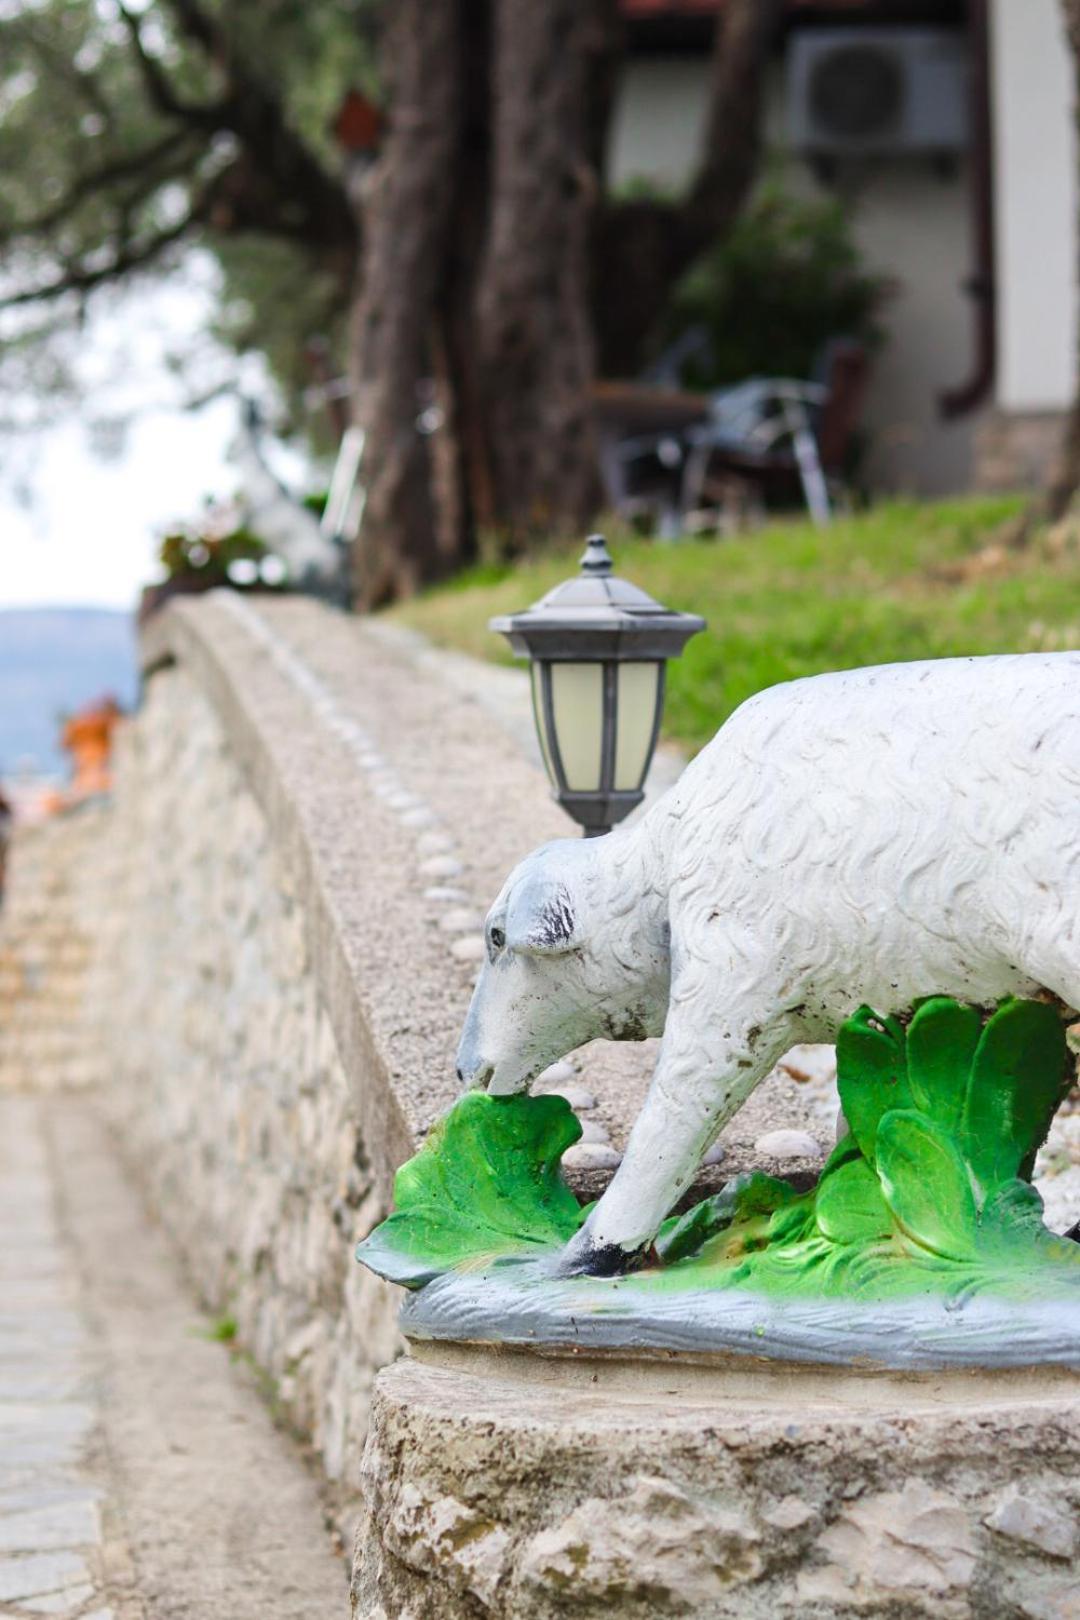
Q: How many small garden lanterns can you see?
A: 1